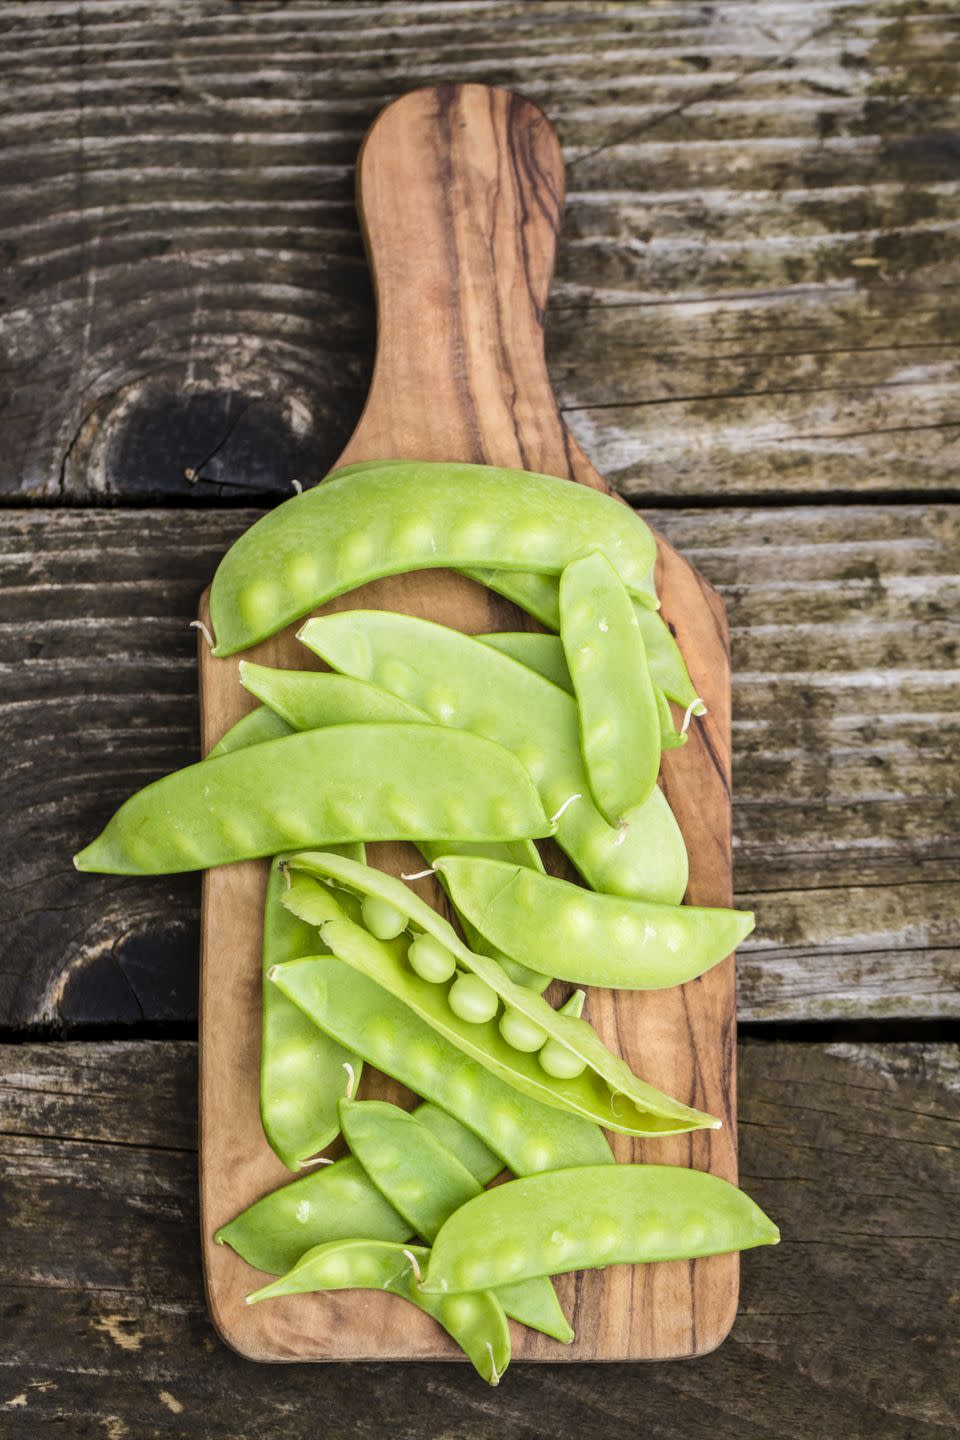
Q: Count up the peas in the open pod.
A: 5